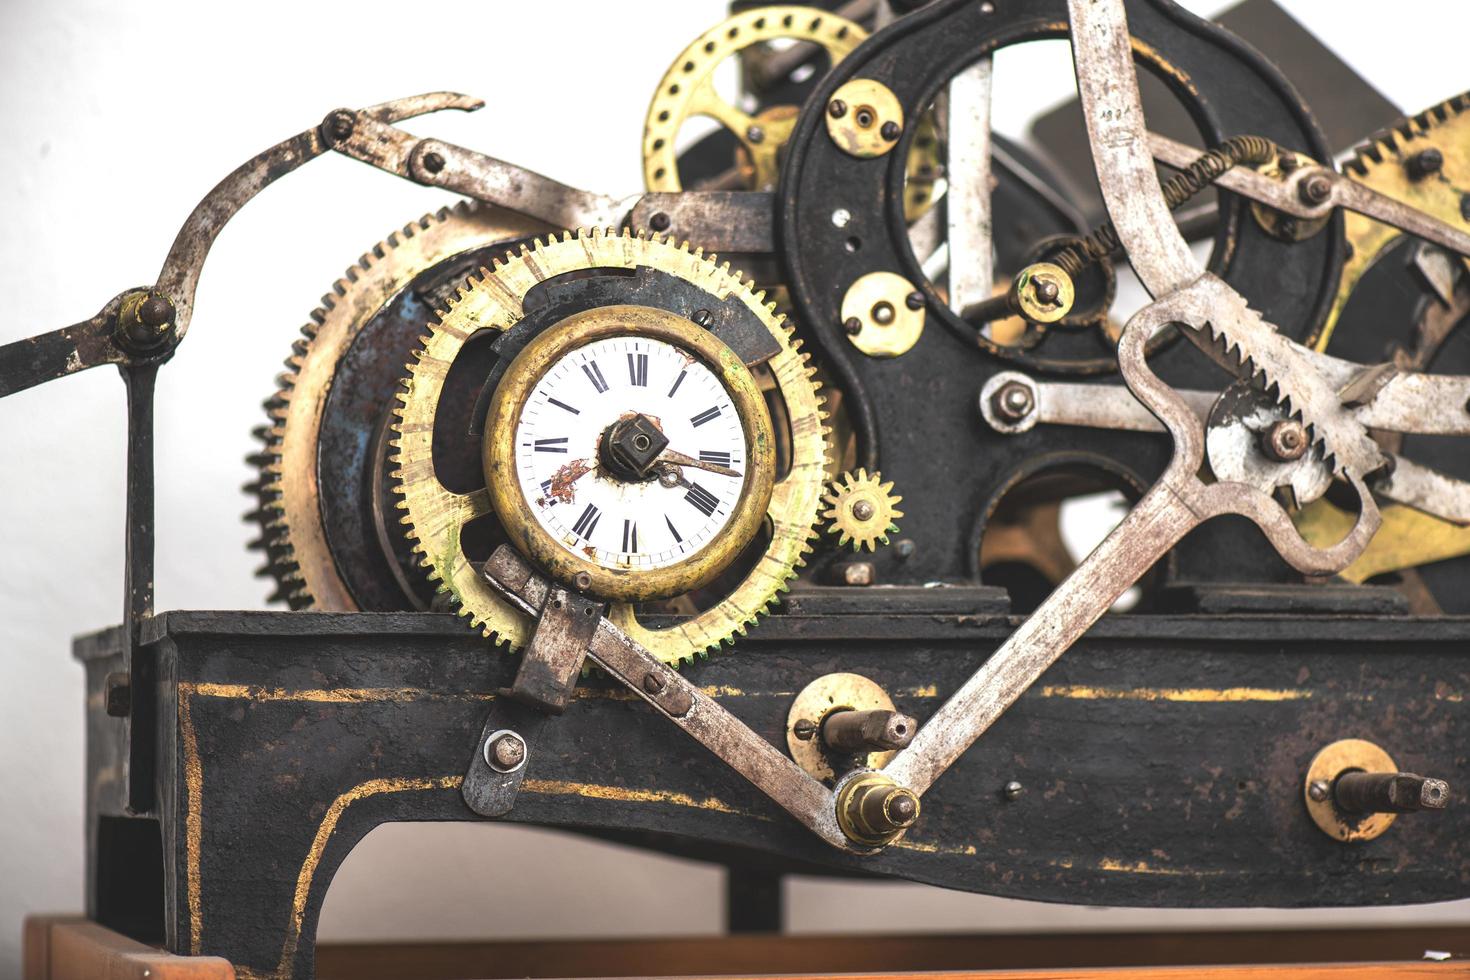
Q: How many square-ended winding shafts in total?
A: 2